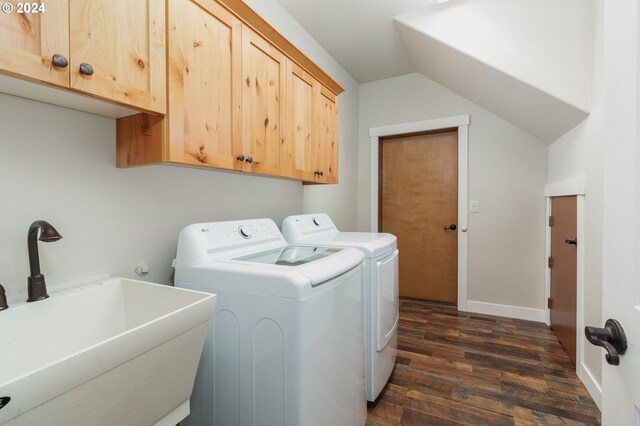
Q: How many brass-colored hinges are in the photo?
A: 3